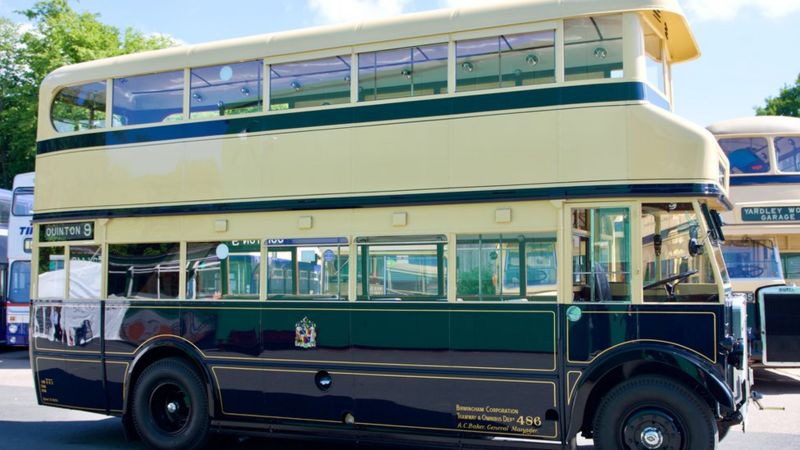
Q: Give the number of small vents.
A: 4